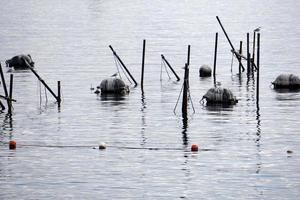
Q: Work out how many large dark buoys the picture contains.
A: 5